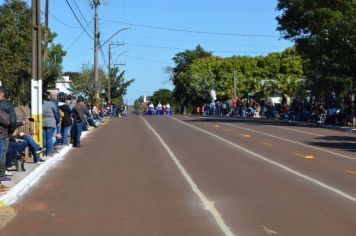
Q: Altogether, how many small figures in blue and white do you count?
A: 3